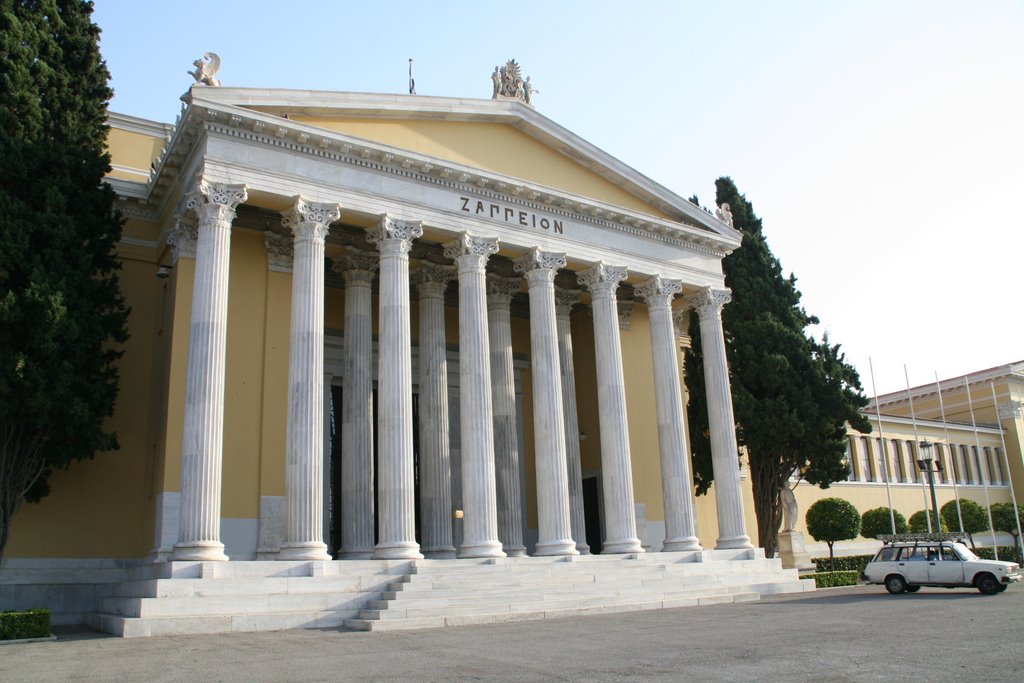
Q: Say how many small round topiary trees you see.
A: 5